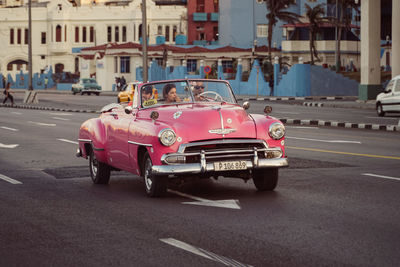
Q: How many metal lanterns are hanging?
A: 0